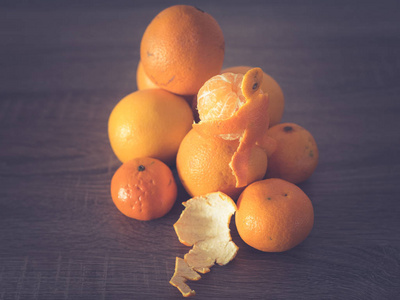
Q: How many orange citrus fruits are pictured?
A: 9